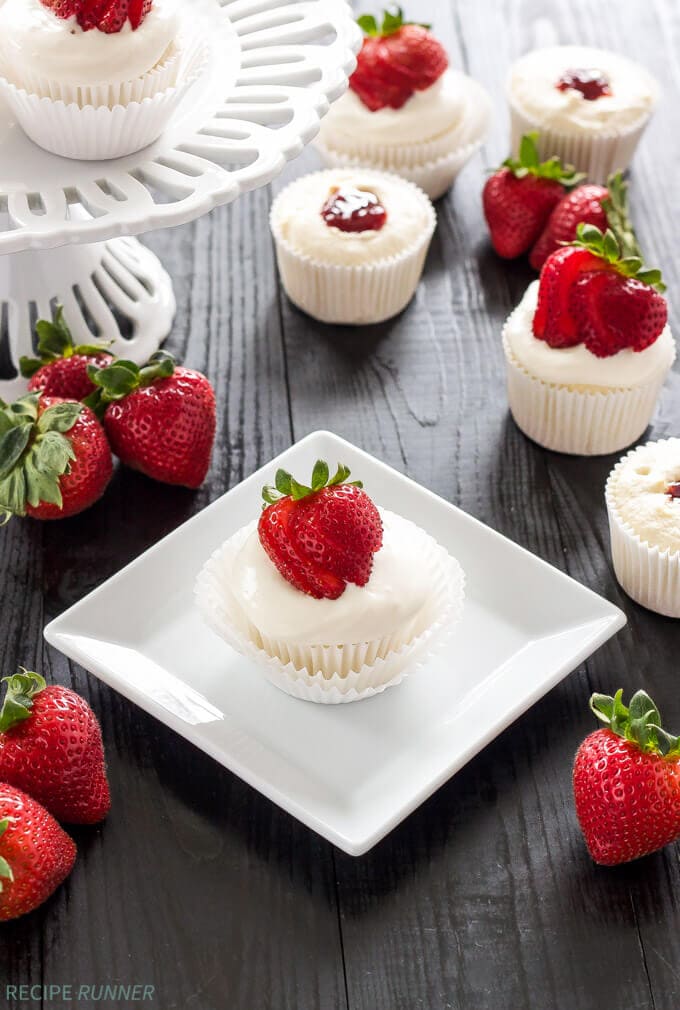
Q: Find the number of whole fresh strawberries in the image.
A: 8